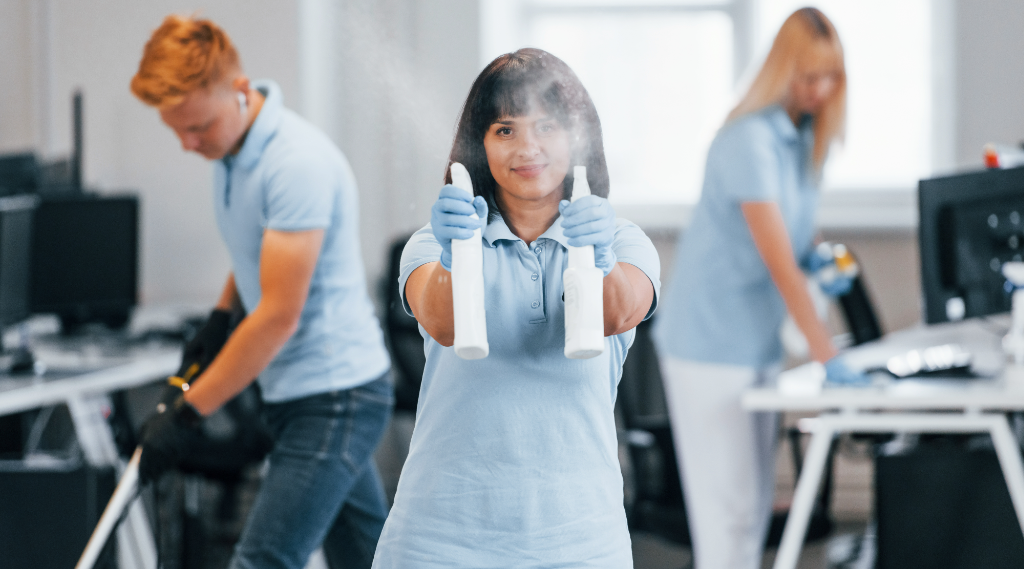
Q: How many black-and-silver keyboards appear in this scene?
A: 1